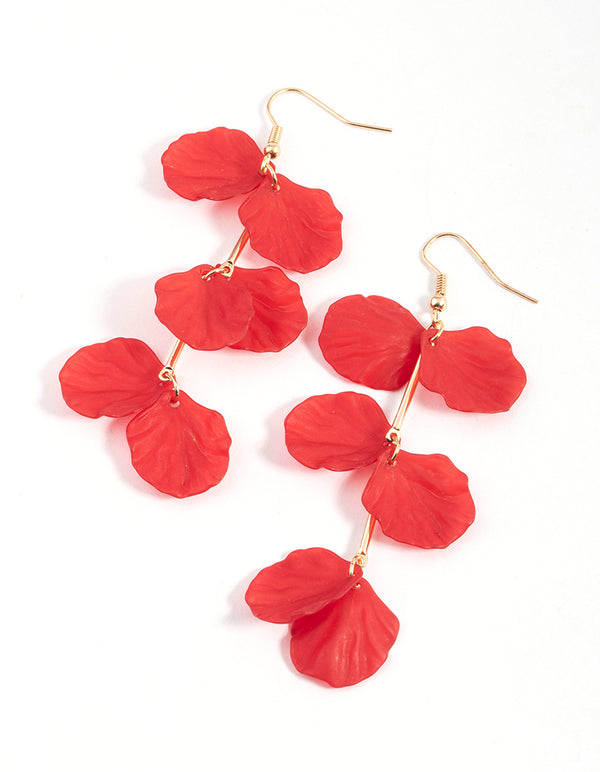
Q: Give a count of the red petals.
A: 12